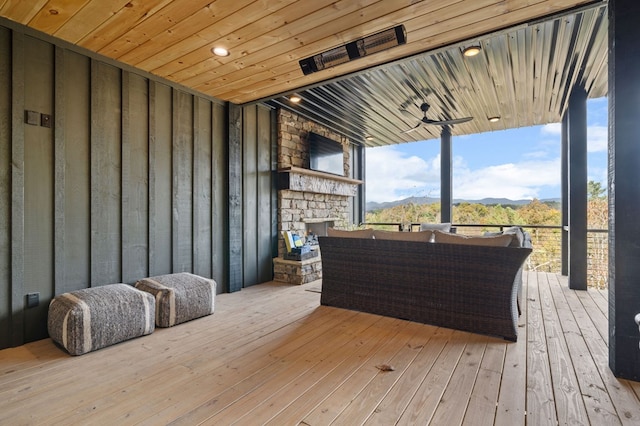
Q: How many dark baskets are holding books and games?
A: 1